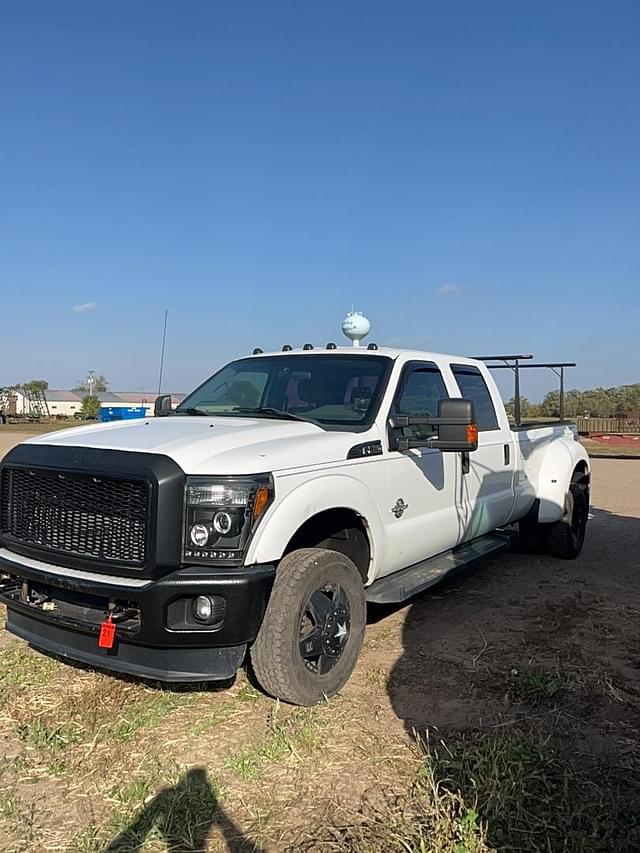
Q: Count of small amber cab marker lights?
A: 5